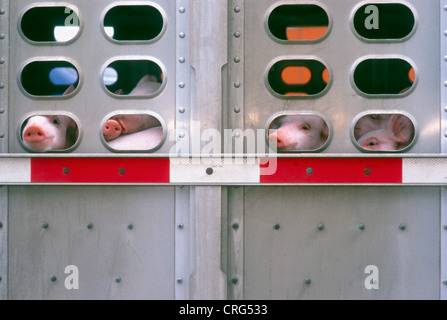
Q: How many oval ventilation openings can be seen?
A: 12